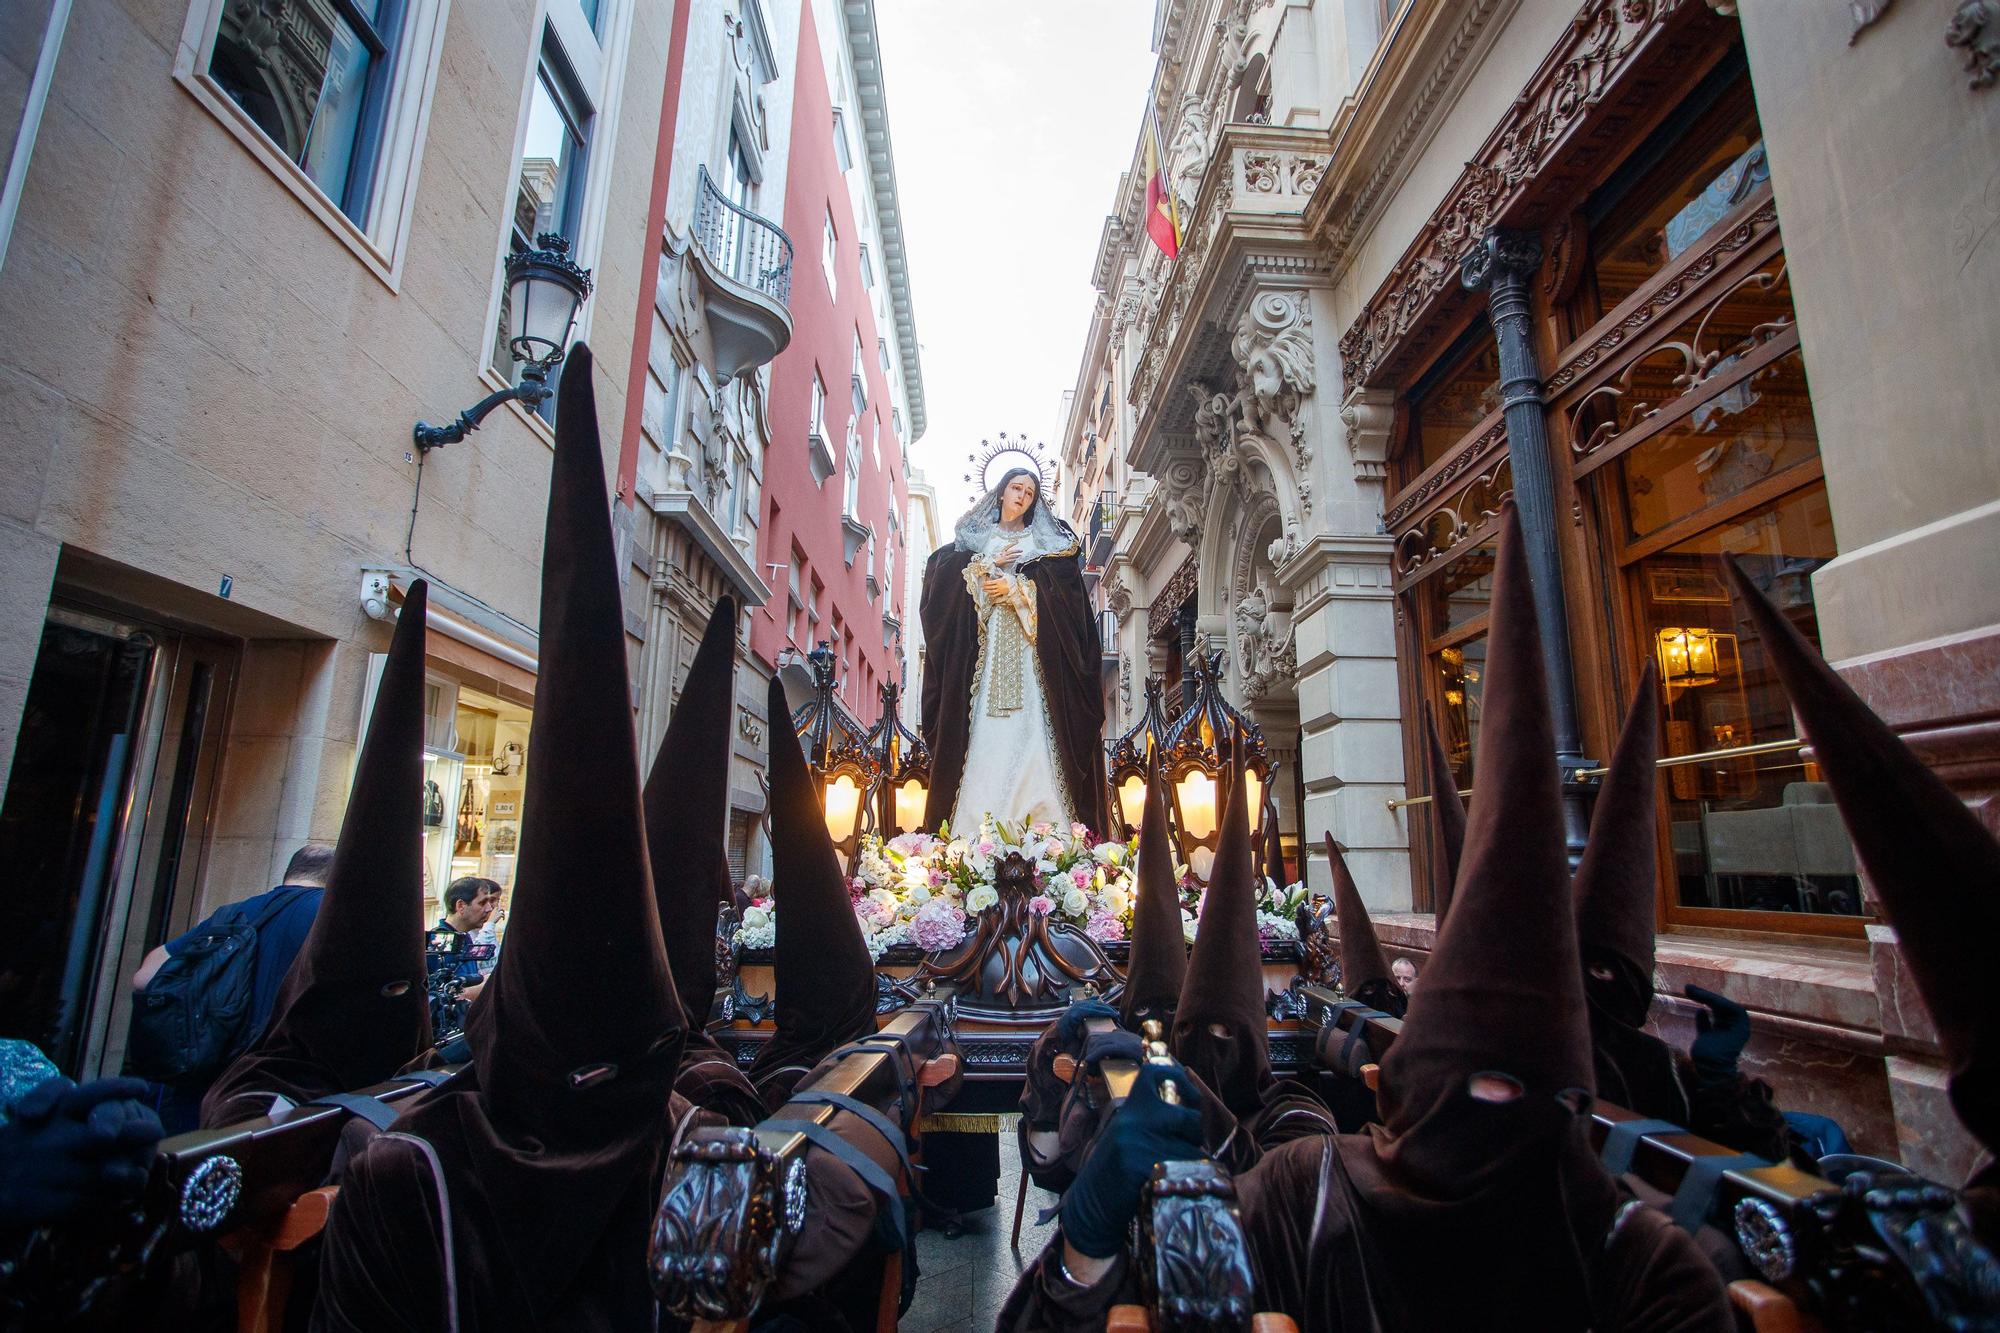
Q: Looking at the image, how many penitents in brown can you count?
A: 11